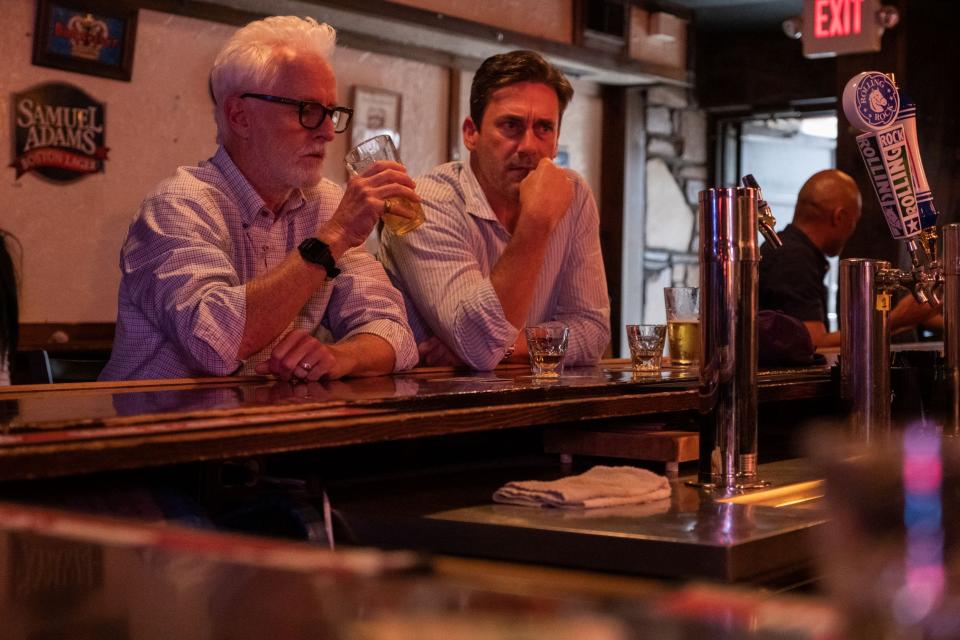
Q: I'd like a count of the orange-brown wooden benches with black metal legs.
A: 0